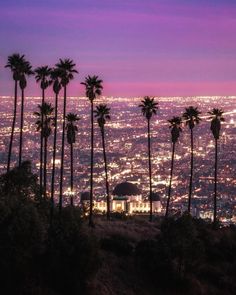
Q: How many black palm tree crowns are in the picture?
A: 13